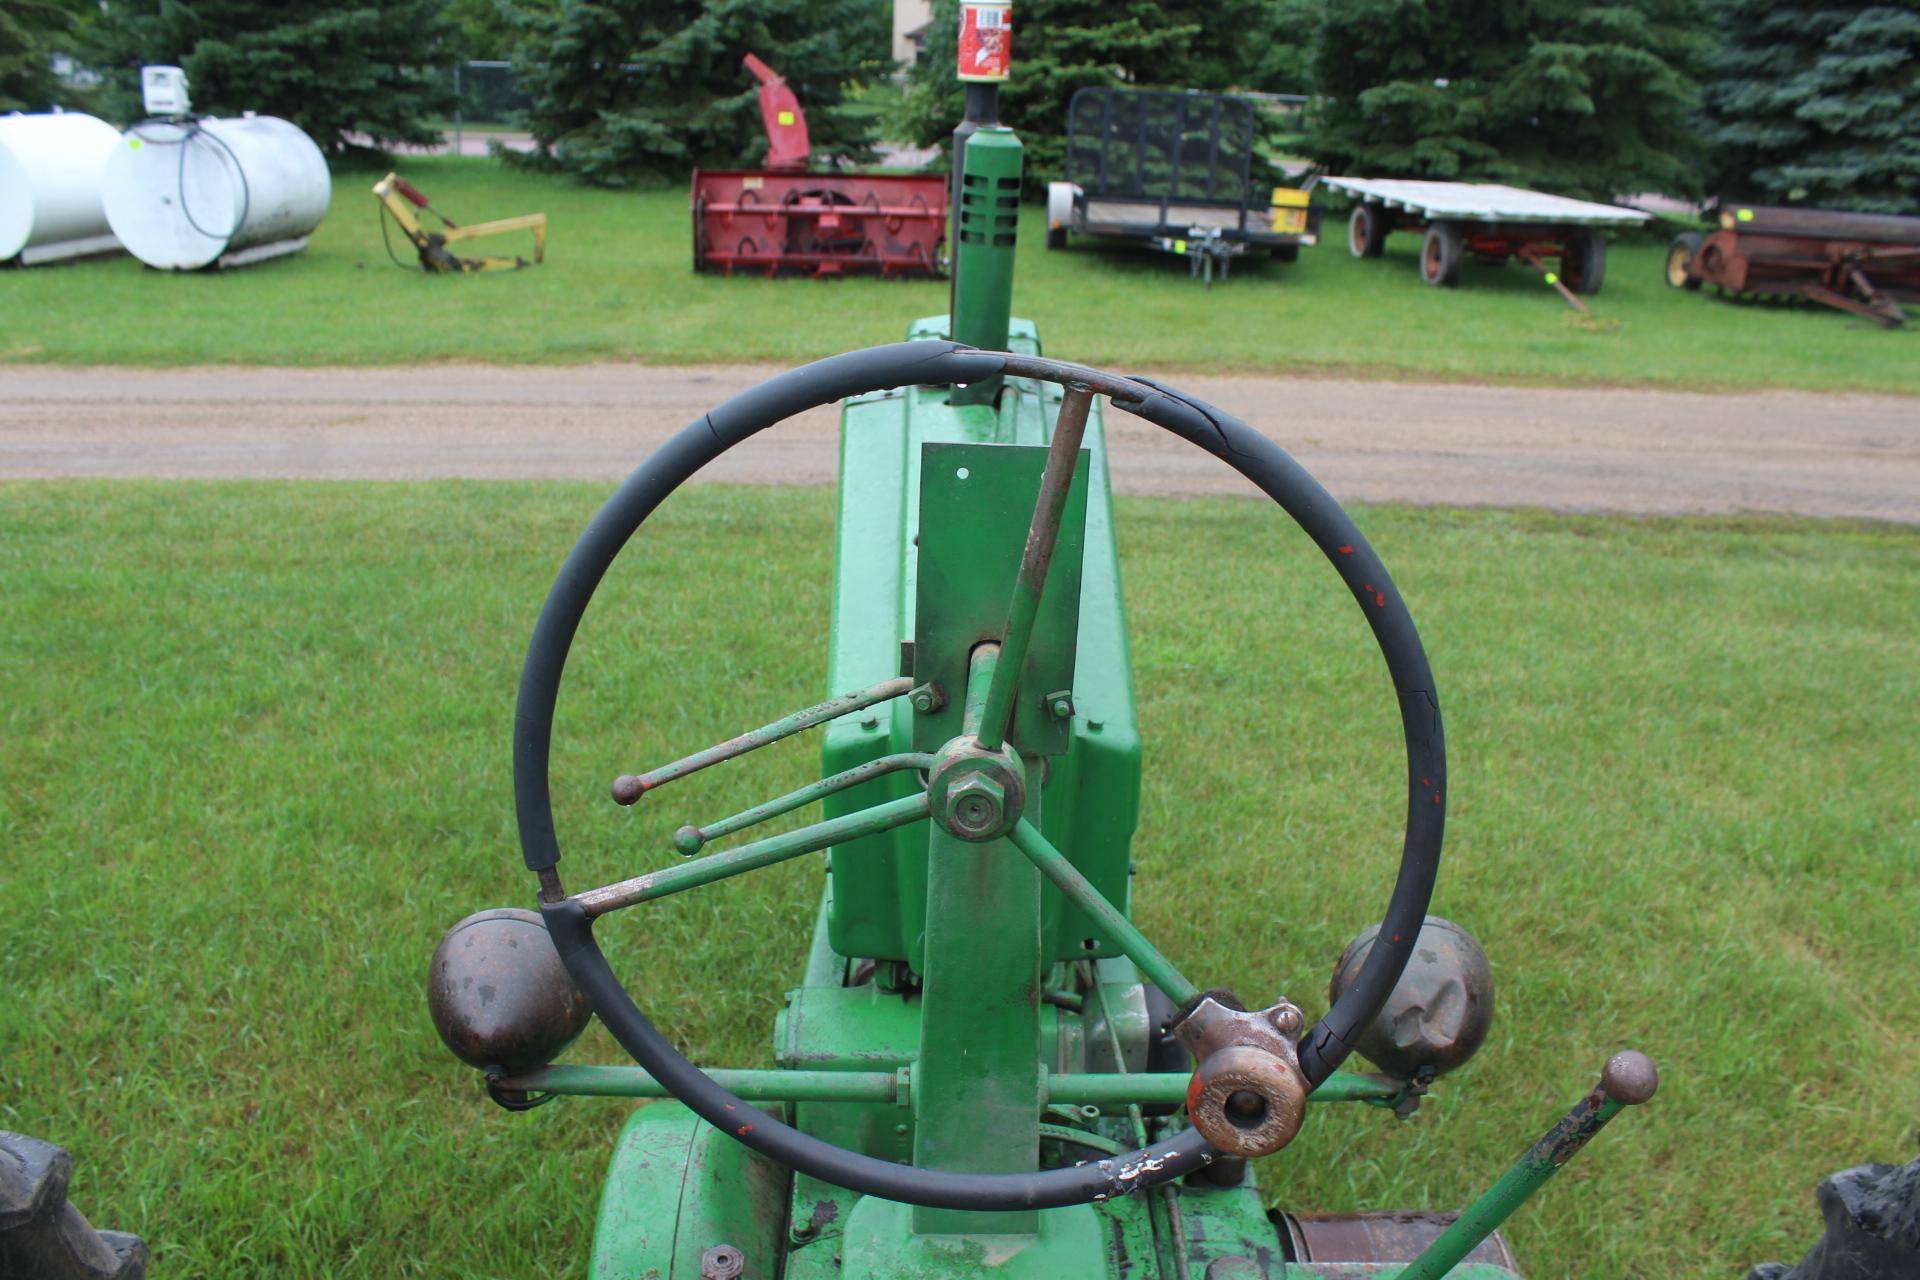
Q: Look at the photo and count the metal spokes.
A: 3